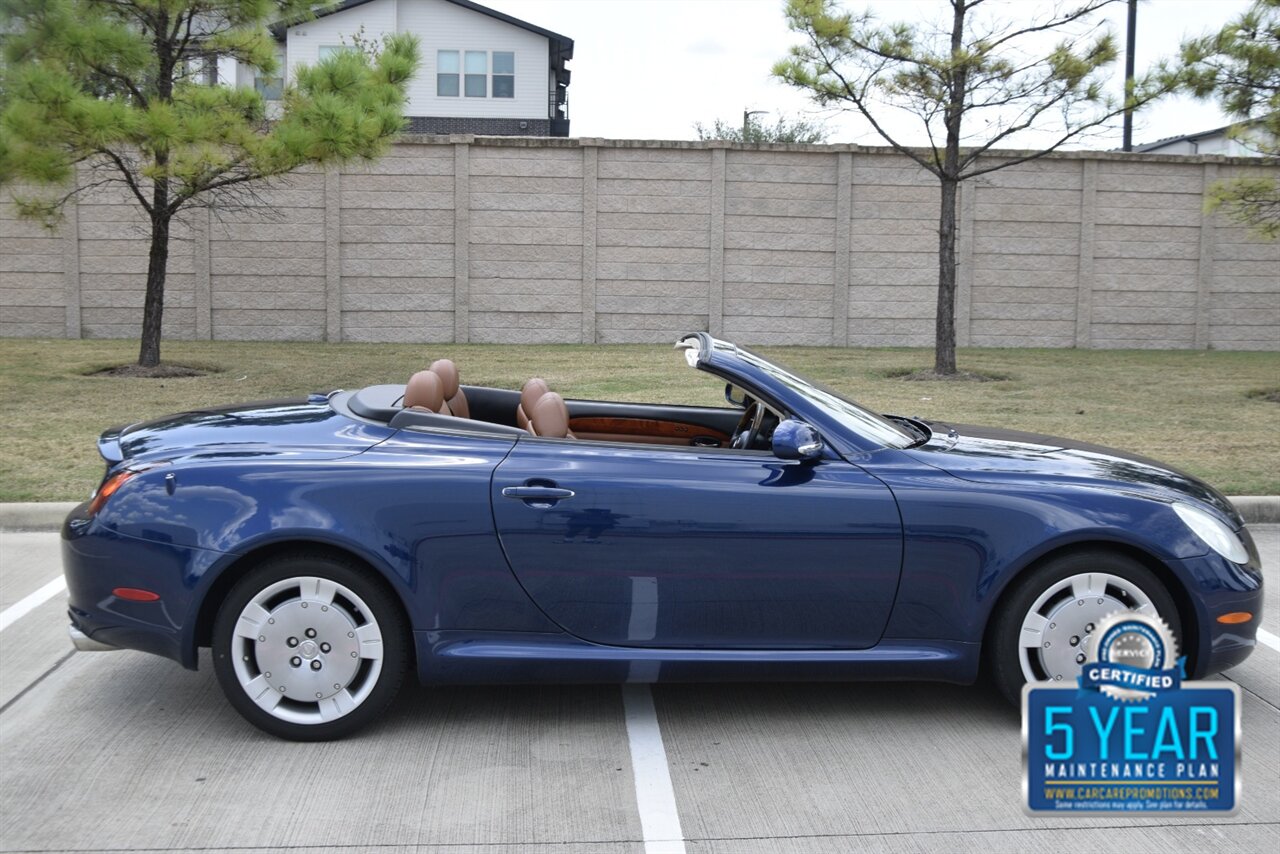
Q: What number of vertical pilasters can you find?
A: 10